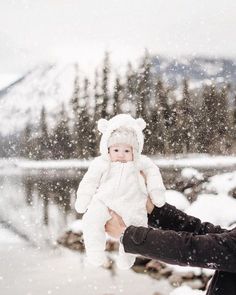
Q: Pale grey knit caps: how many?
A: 1